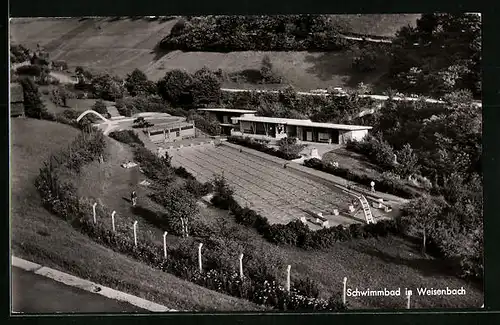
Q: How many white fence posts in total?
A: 9